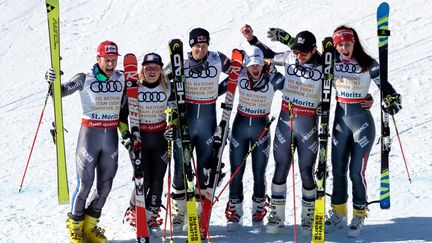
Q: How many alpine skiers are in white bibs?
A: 6